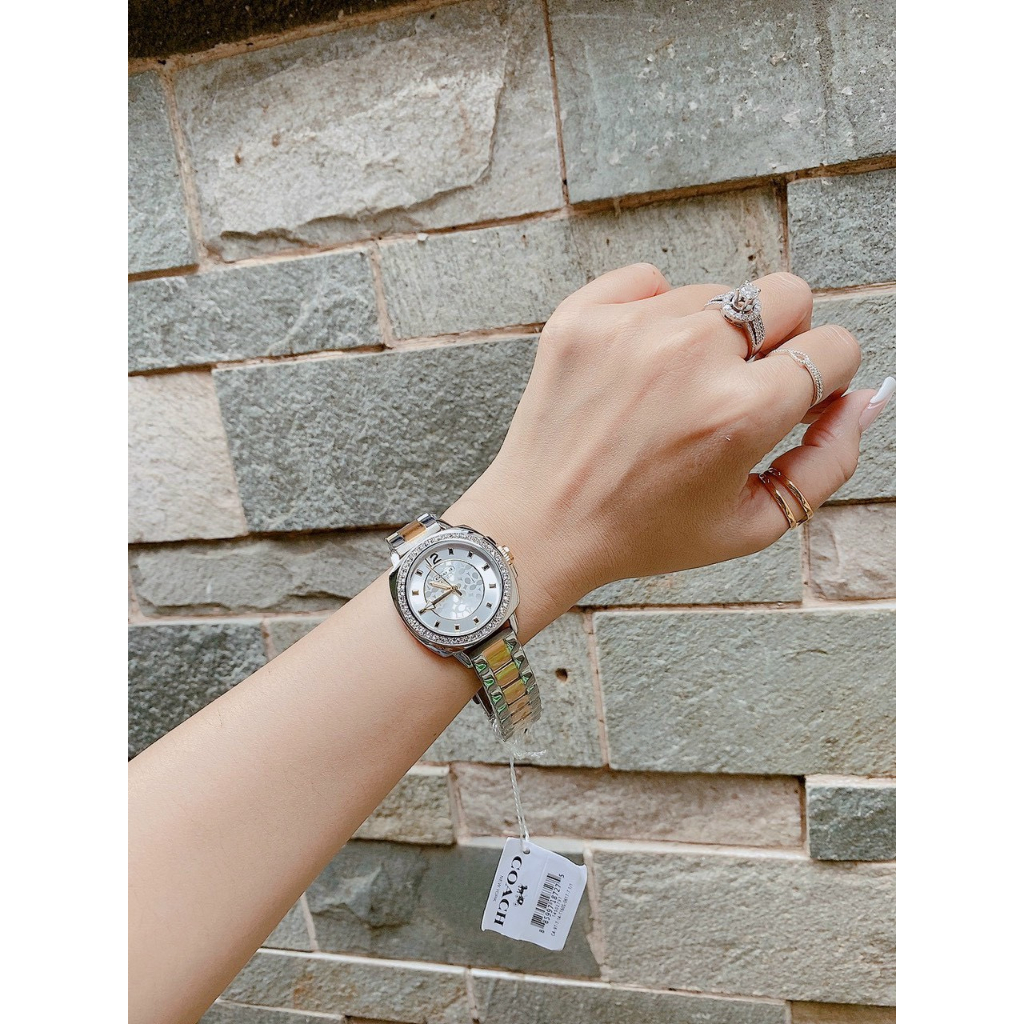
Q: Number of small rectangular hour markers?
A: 11